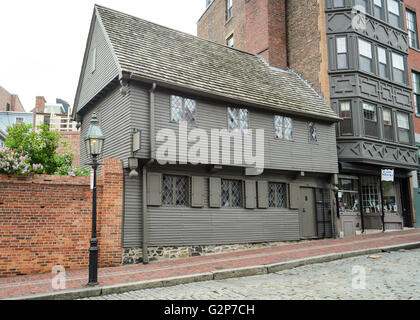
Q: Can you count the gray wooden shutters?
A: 6